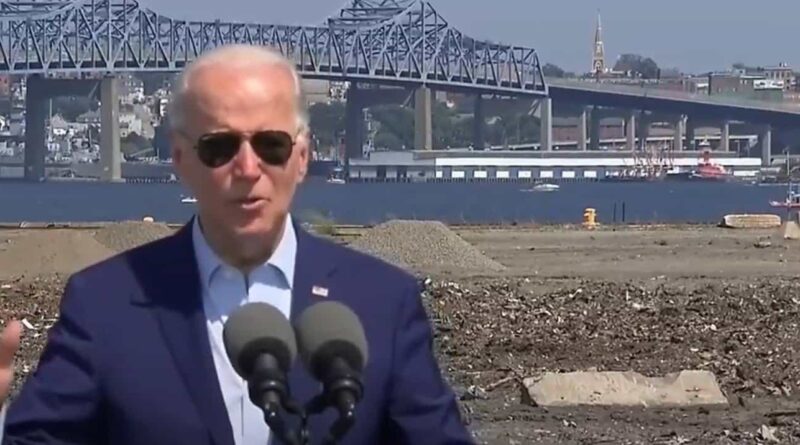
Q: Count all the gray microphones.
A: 2